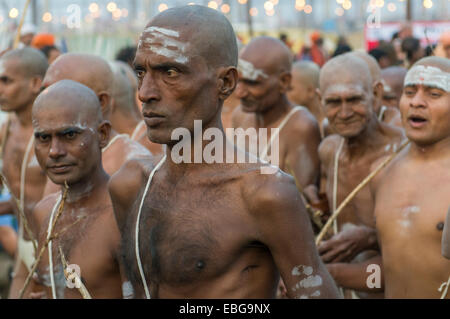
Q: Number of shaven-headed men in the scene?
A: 11